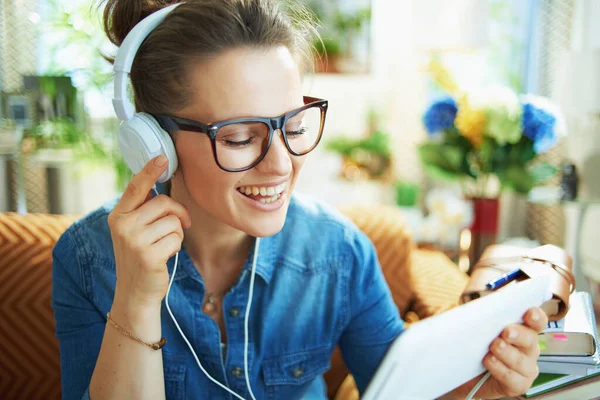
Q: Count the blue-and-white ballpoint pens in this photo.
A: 1